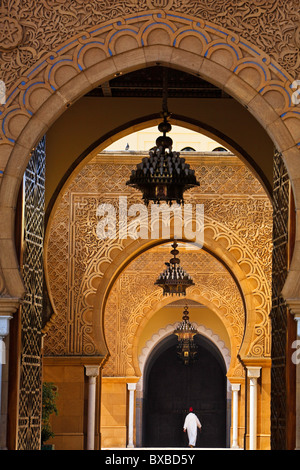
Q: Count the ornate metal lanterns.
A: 3